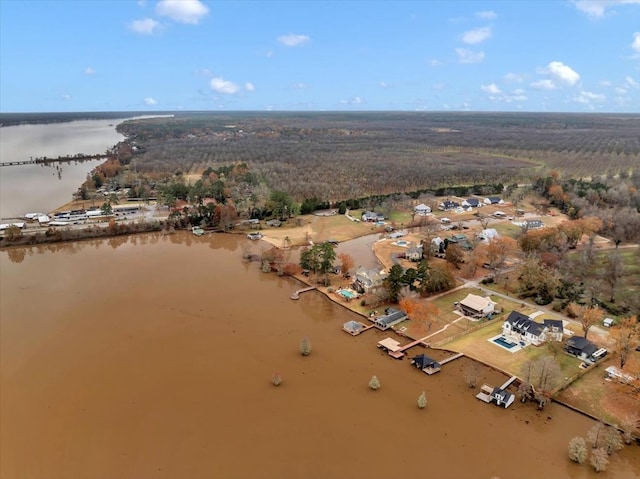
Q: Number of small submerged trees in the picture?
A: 4